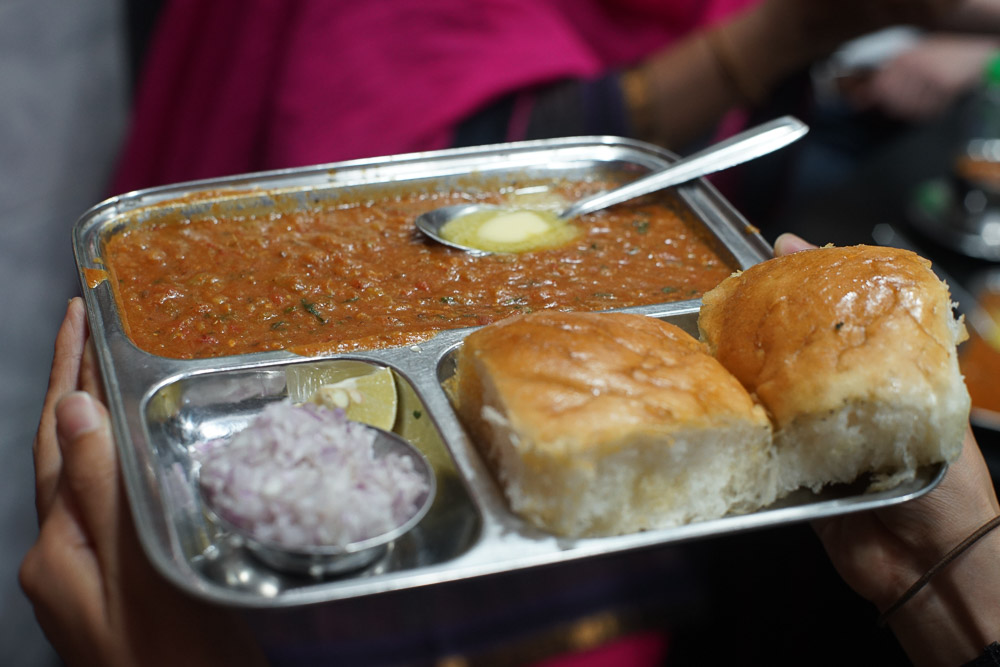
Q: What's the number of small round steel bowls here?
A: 1